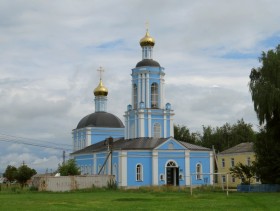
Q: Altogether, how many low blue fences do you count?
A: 1